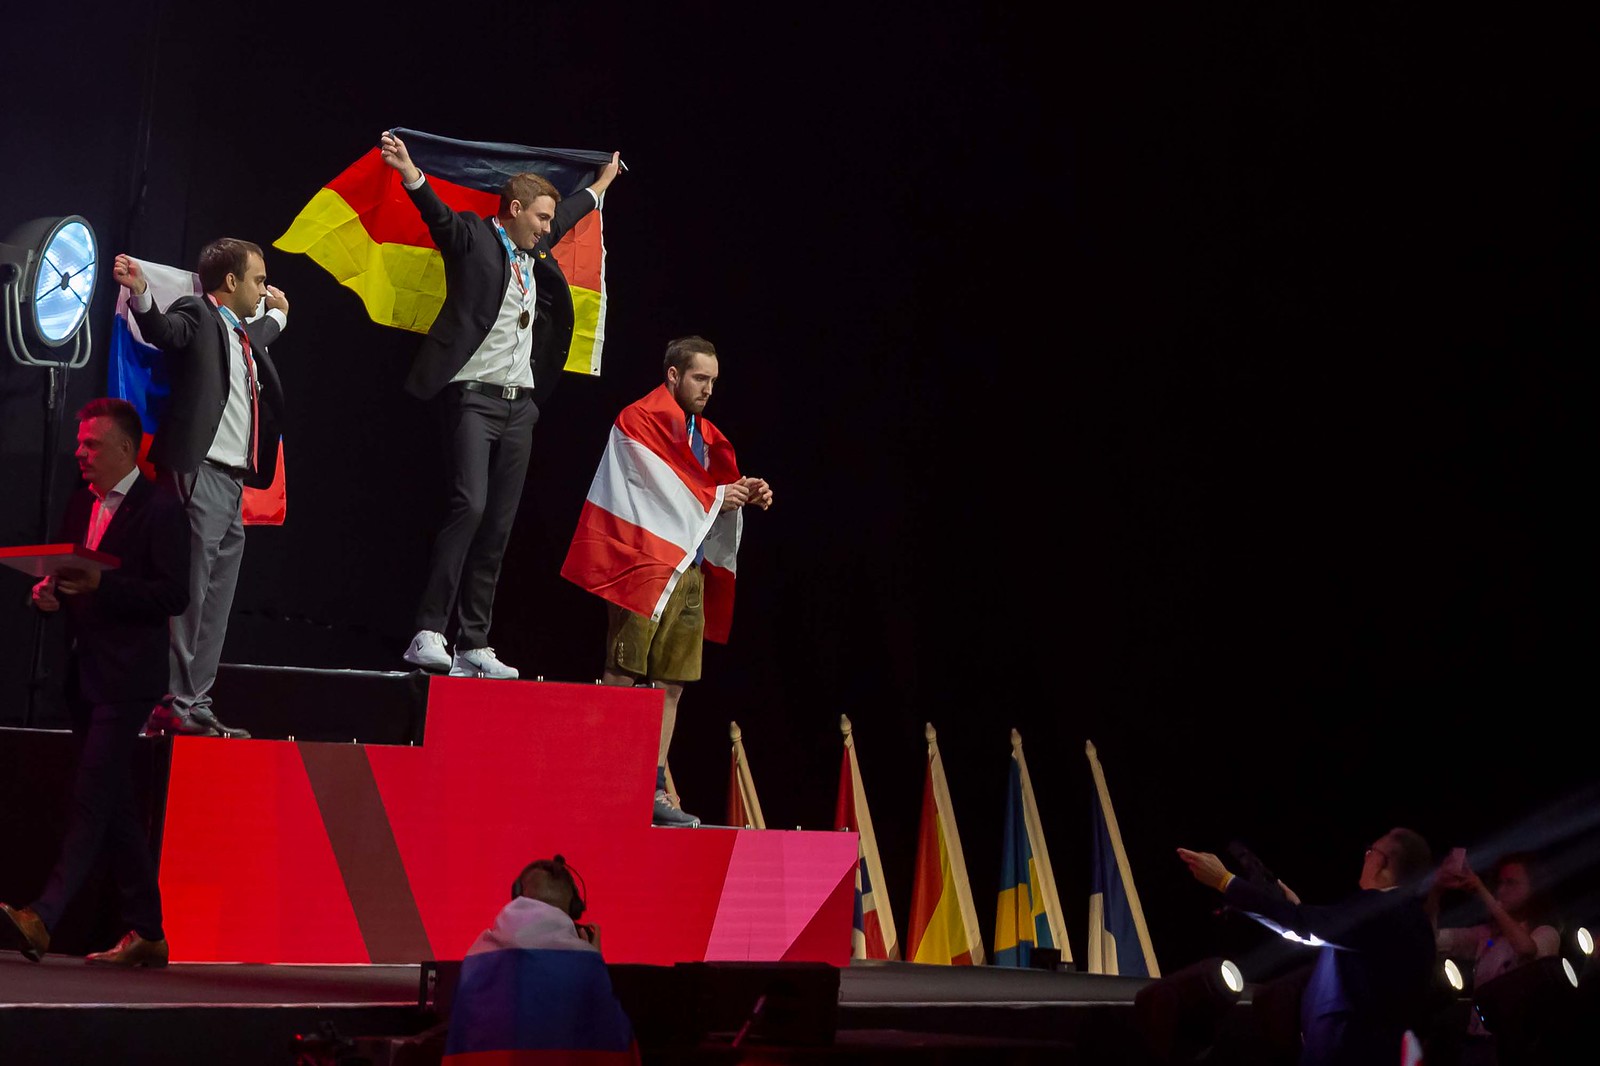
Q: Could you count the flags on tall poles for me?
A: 5